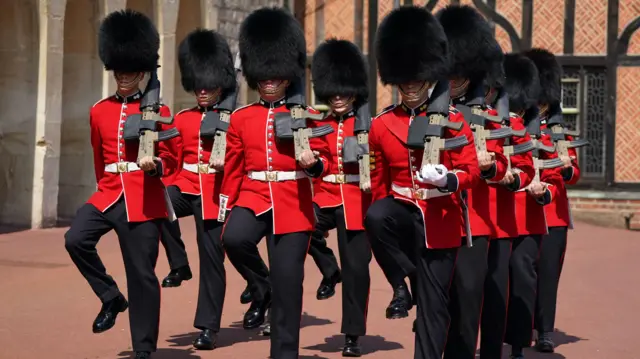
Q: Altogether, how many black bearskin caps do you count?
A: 9